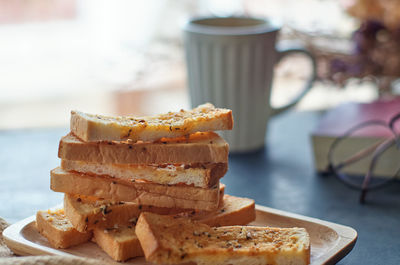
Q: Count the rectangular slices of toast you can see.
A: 8